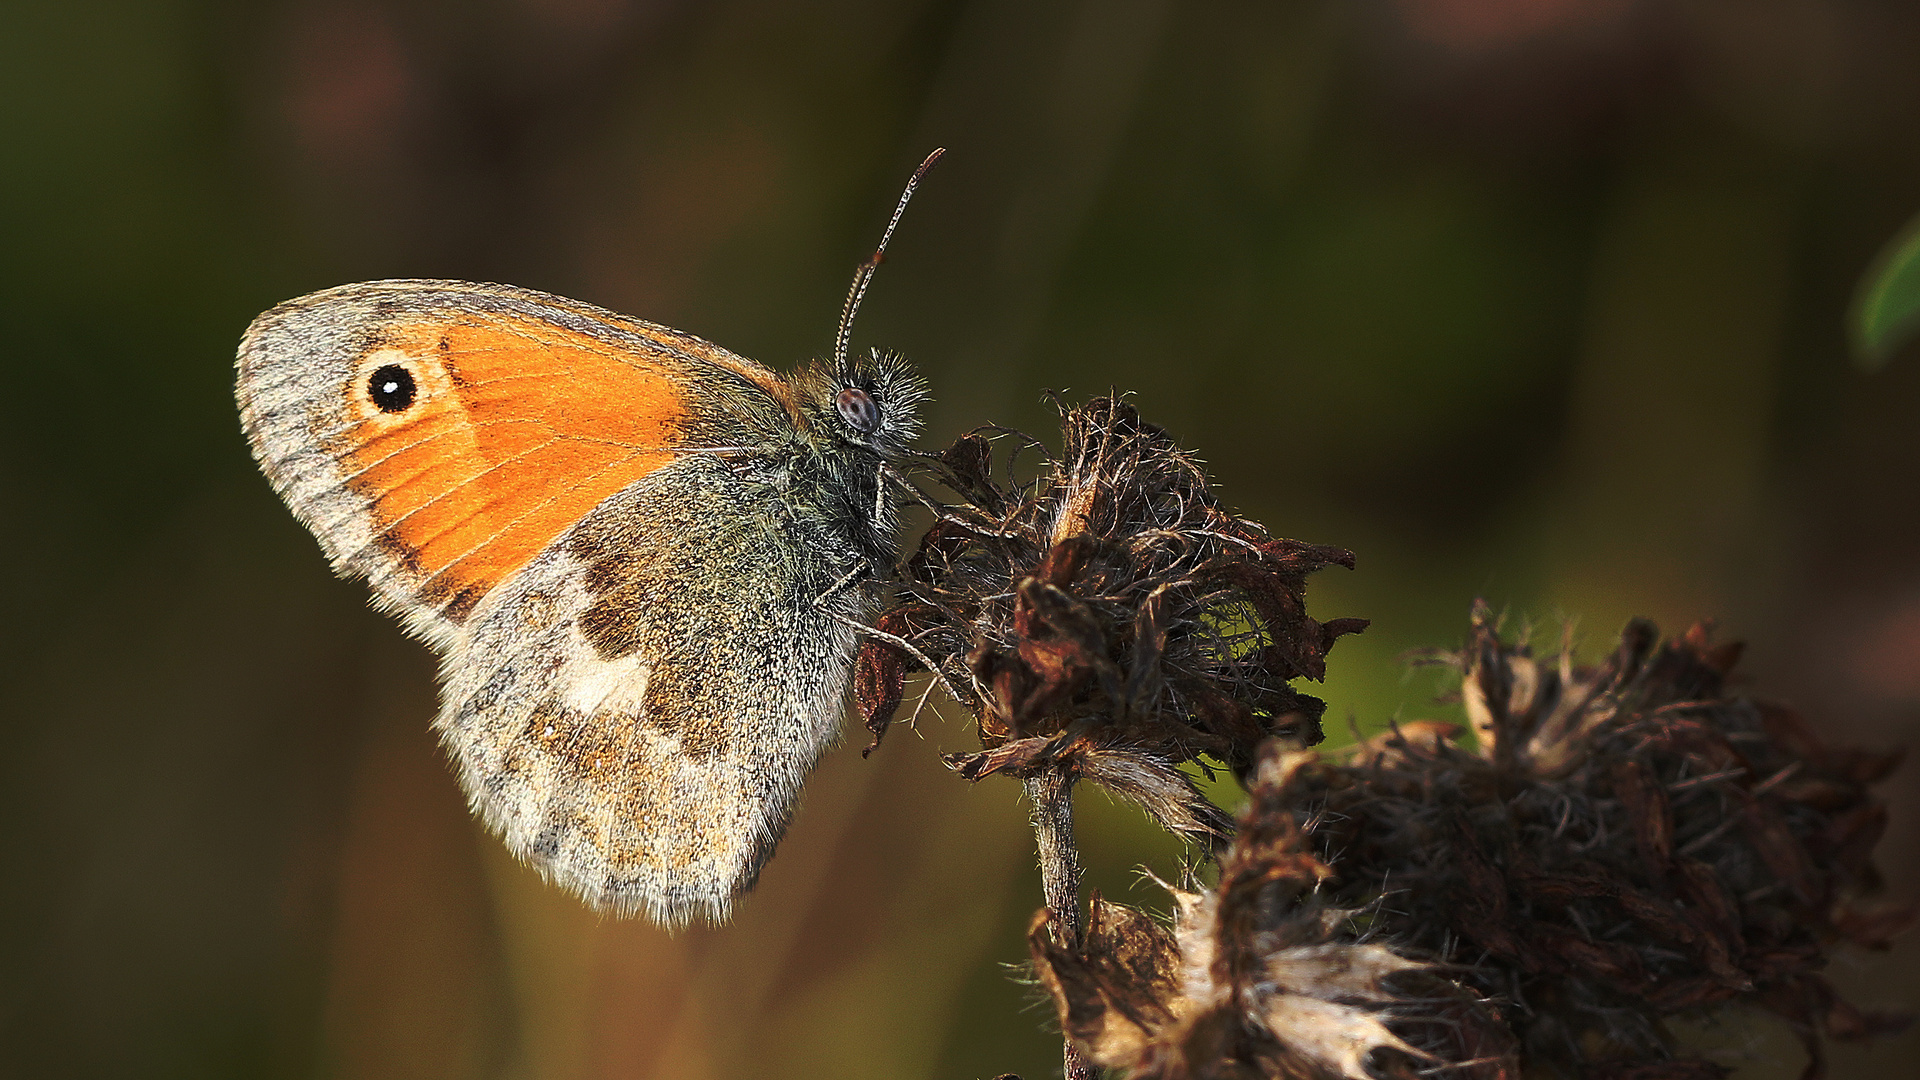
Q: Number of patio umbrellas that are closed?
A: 0